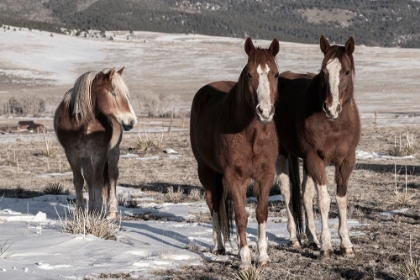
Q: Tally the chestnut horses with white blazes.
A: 2